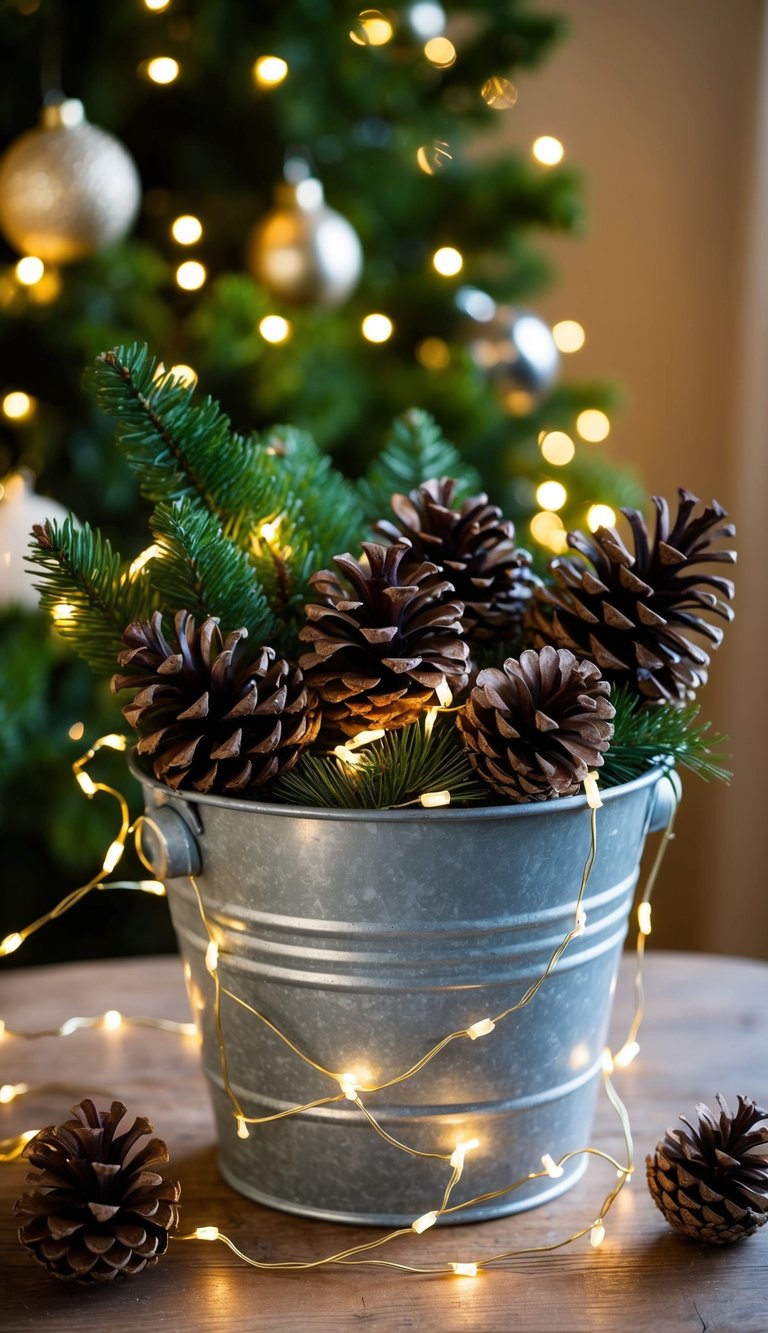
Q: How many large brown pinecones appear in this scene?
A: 7